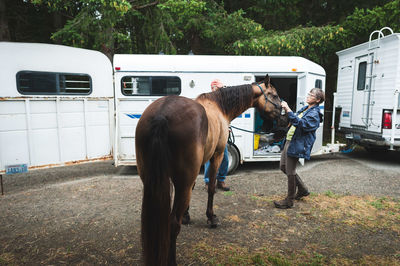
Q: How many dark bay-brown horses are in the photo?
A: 1